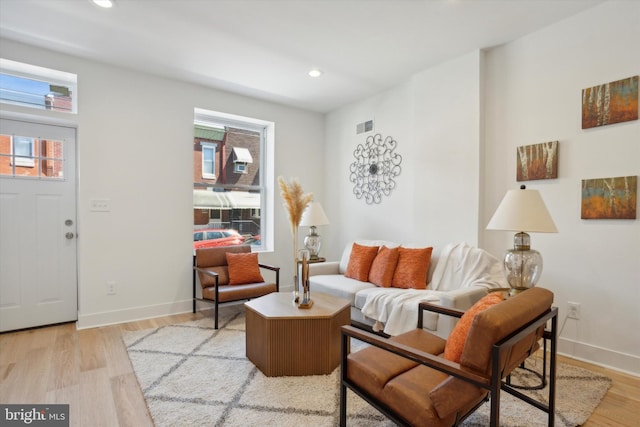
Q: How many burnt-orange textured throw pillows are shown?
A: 5